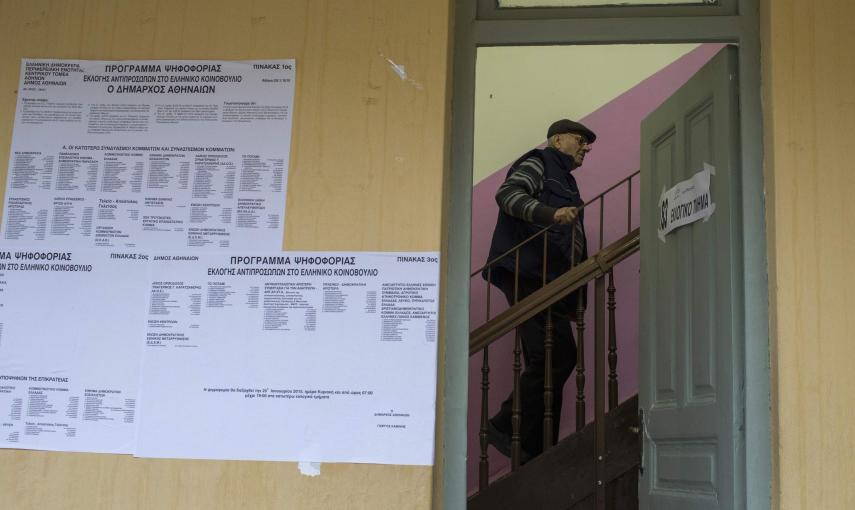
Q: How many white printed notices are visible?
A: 4